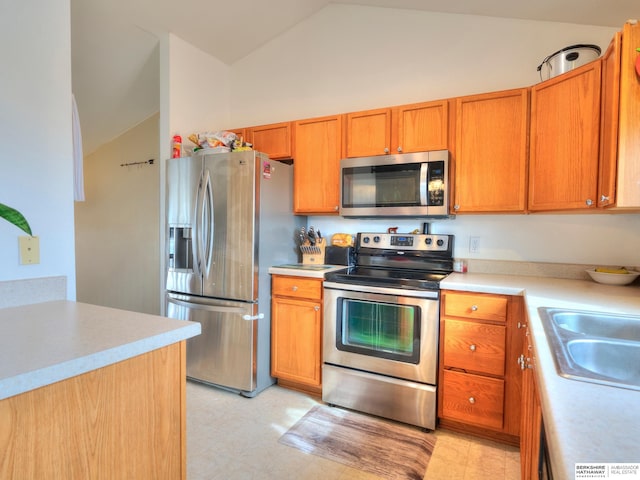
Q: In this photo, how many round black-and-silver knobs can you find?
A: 4